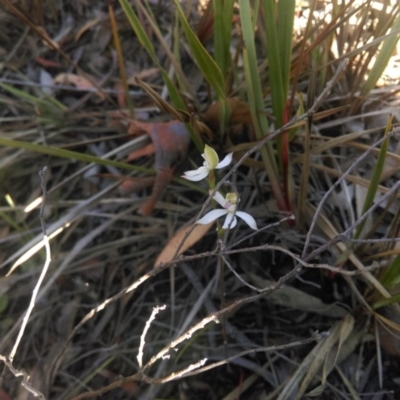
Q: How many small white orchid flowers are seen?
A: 2